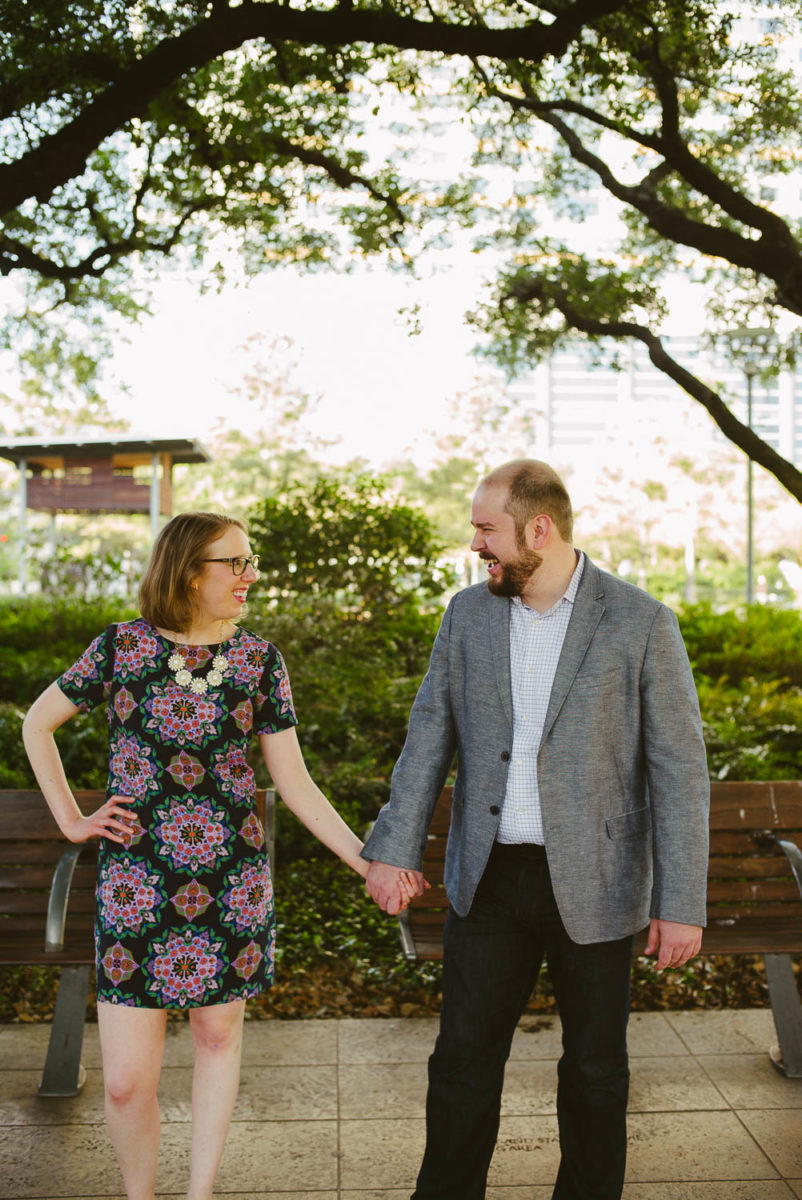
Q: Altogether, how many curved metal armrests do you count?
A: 2